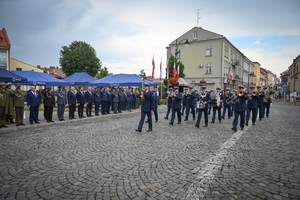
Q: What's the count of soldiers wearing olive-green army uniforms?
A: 3